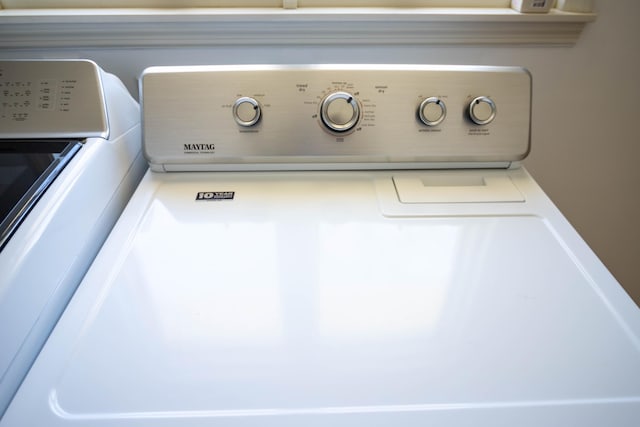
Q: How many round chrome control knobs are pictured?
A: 4